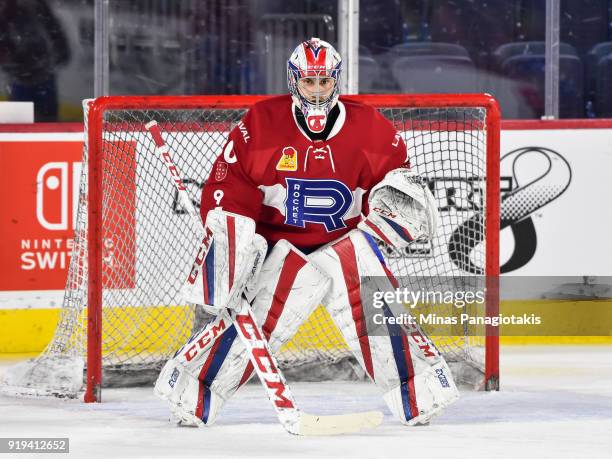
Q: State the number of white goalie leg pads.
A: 2